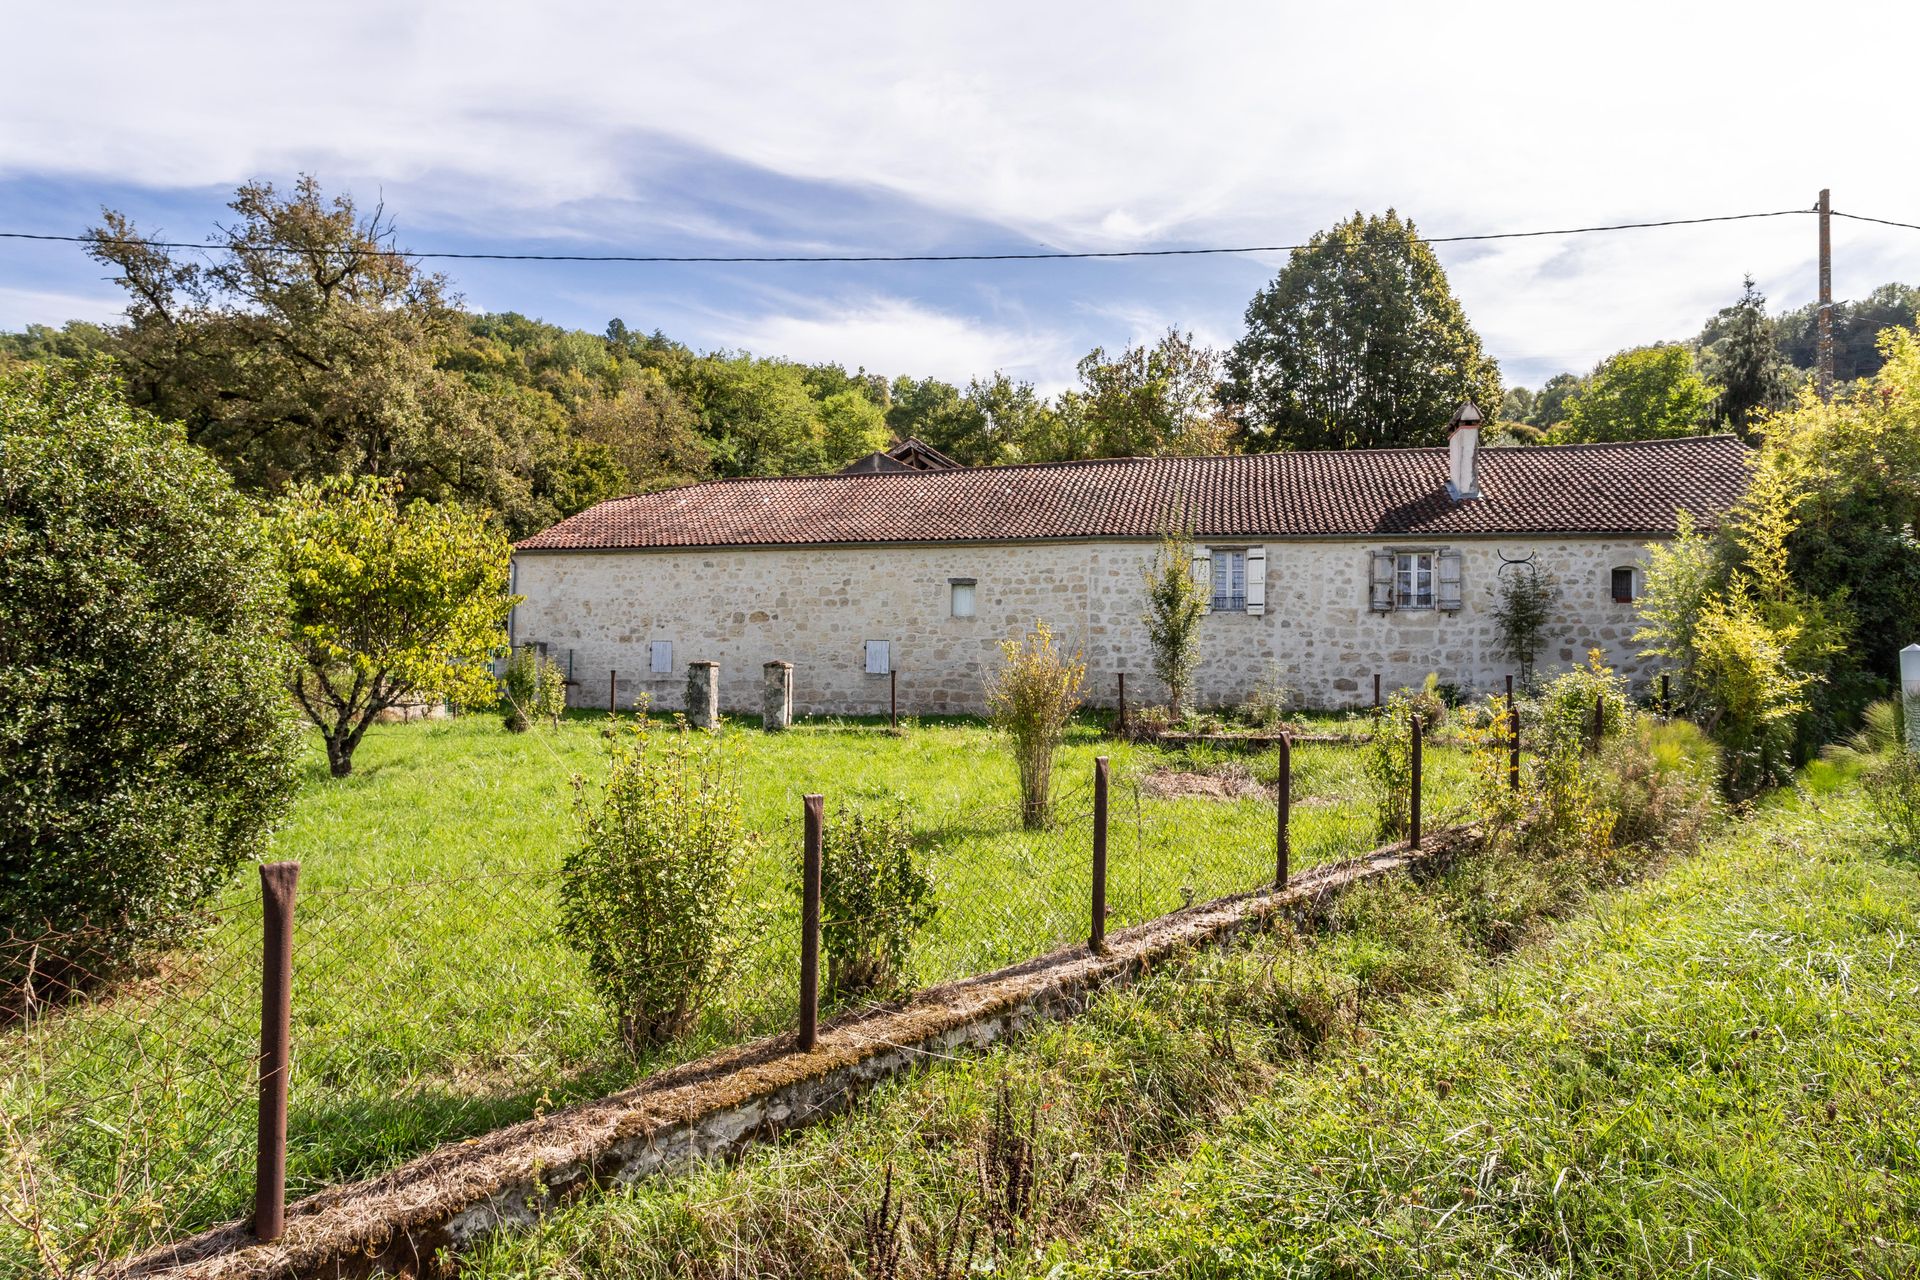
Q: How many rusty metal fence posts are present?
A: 13